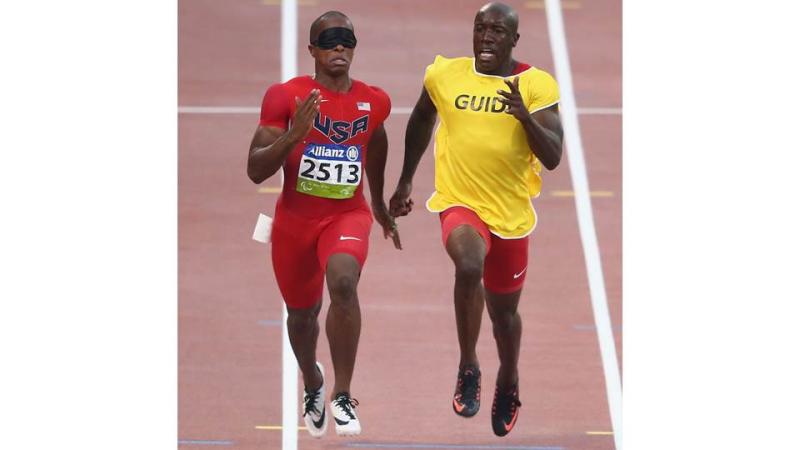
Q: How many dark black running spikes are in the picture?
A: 2